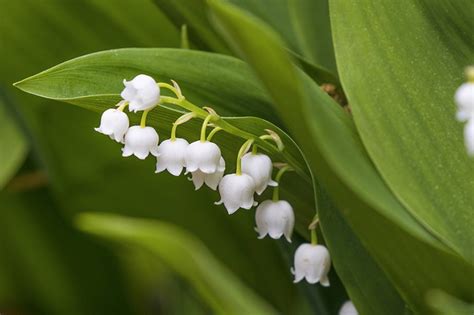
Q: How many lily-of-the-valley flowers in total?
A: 13